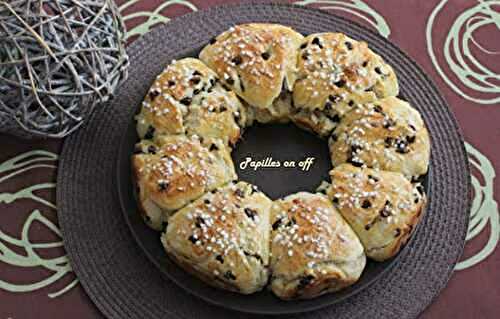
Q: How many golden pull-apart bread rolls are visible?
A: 8